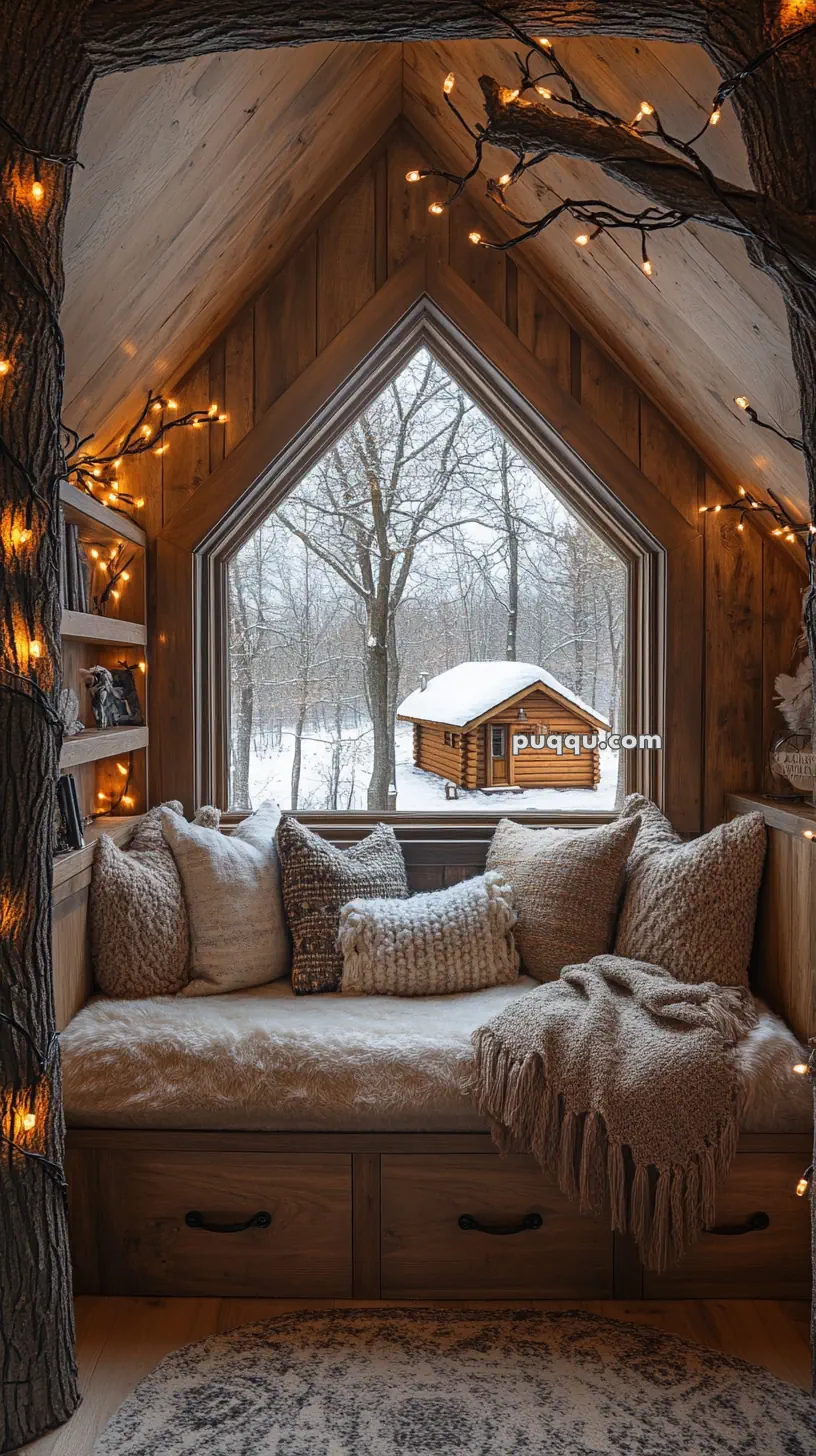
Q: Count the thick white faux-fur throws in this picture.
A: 1